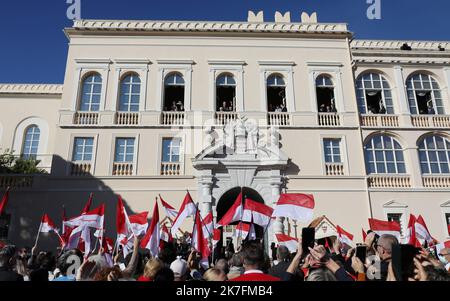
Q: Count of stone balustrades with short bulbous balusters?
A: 15